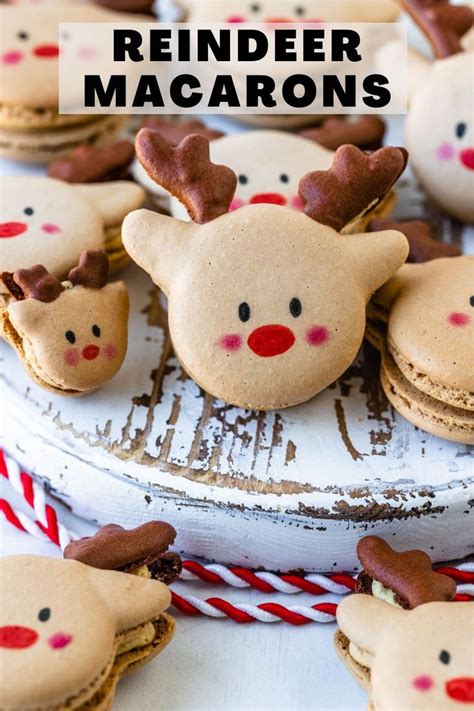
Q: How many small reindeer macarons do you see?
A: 1